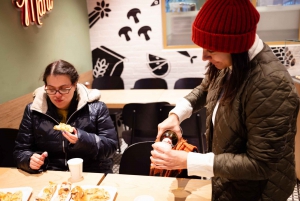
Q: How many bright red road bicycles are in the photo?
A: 0